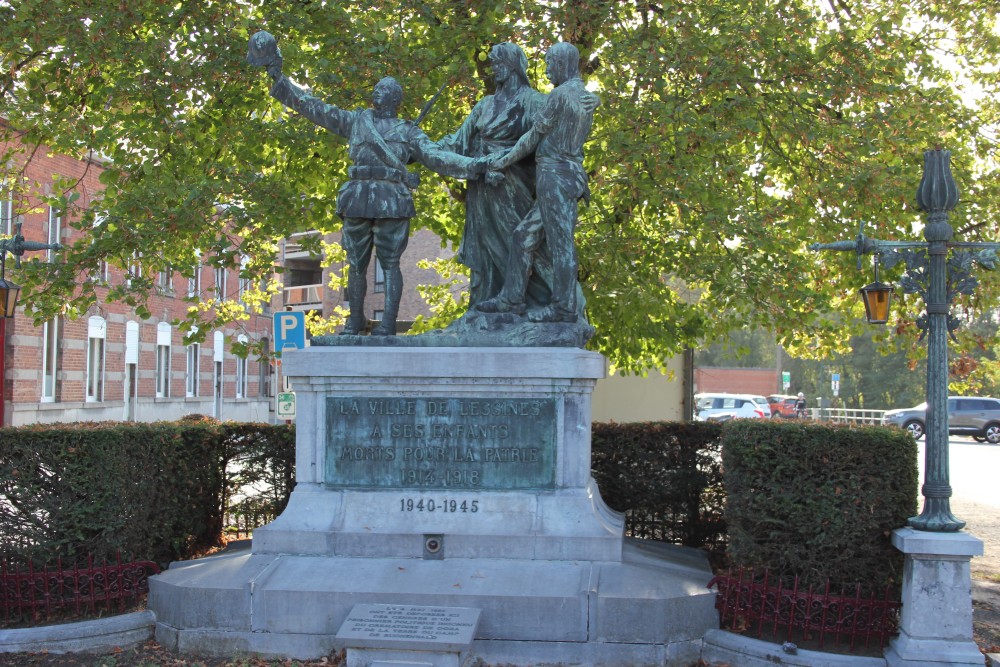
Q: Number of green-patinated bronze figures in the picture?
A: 3